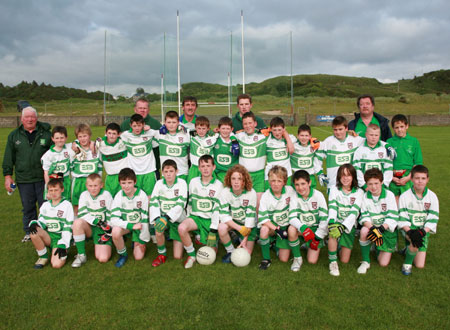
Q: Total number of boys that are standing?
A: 13